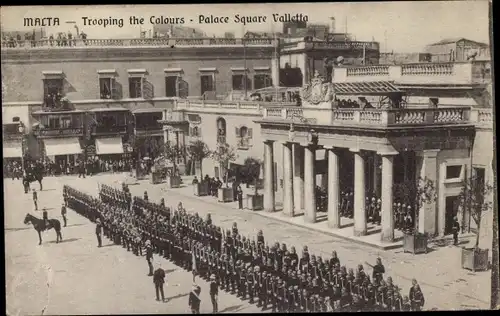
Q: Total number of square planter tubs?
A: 8